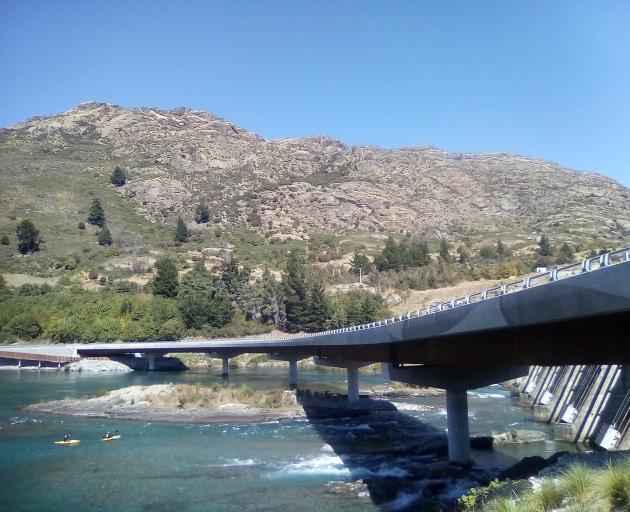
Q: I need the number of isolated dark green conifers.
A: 6